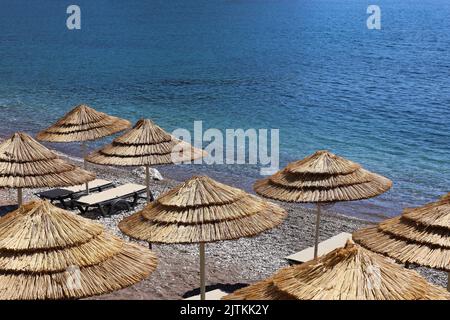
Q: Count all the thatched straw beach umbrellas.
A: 8